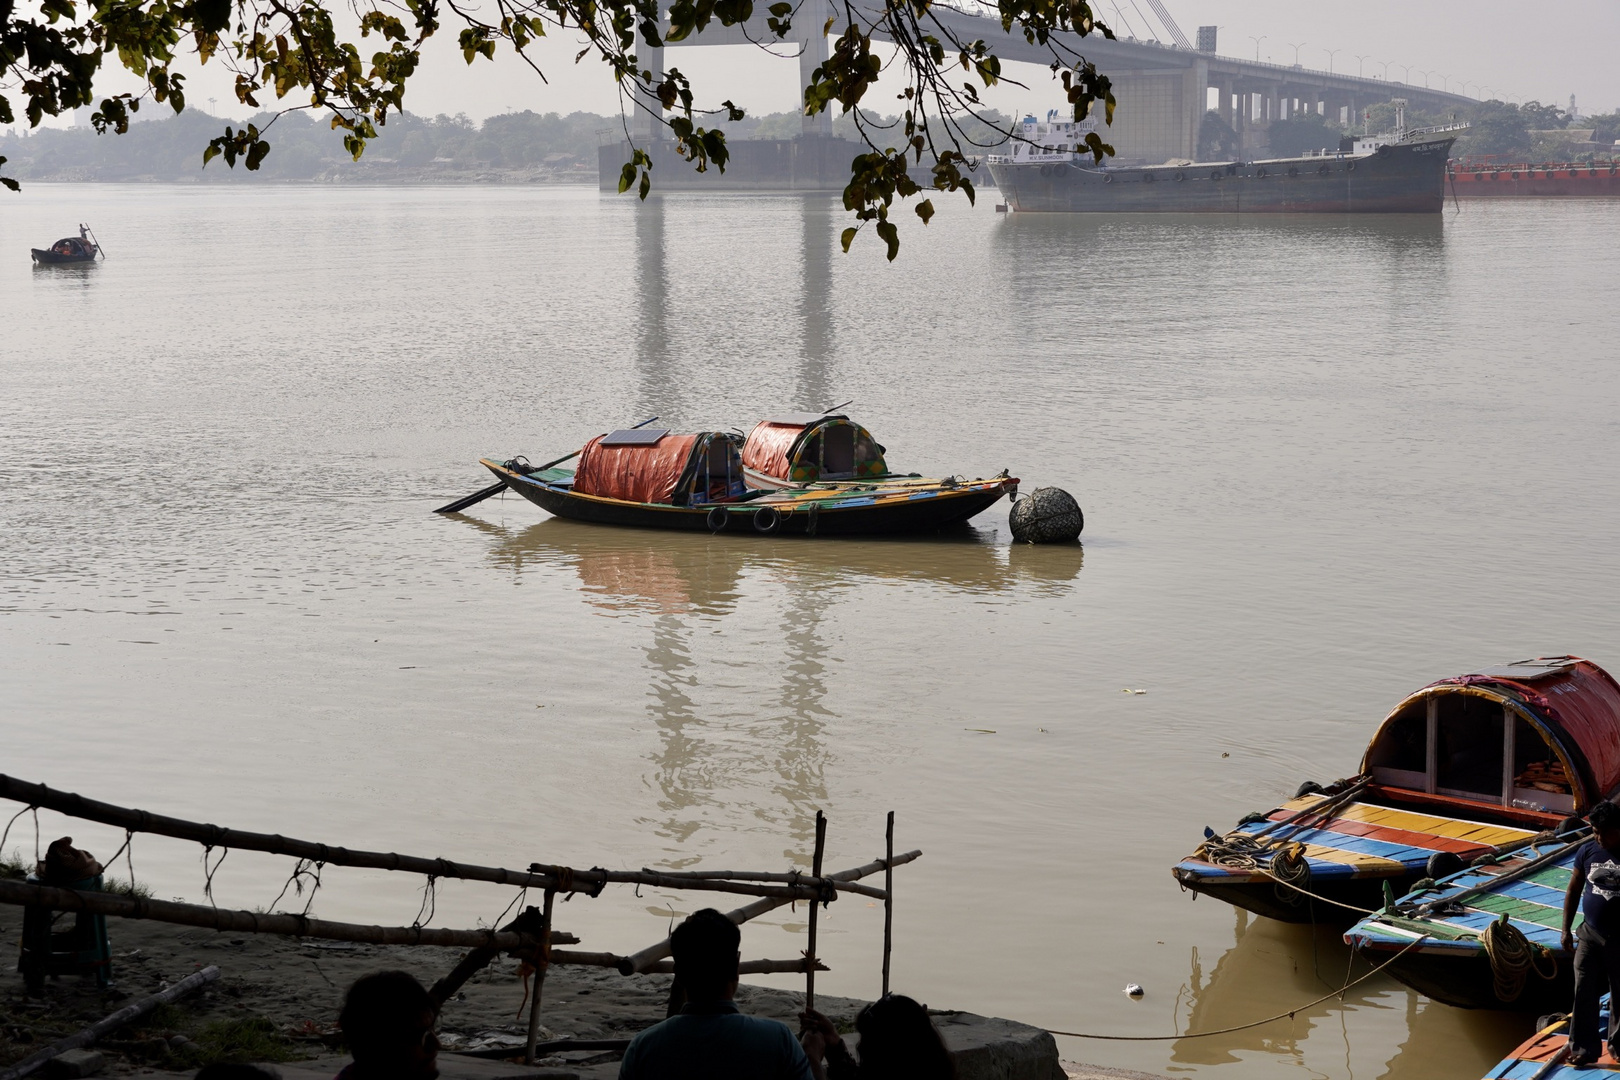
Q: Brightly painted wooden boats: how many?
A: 5